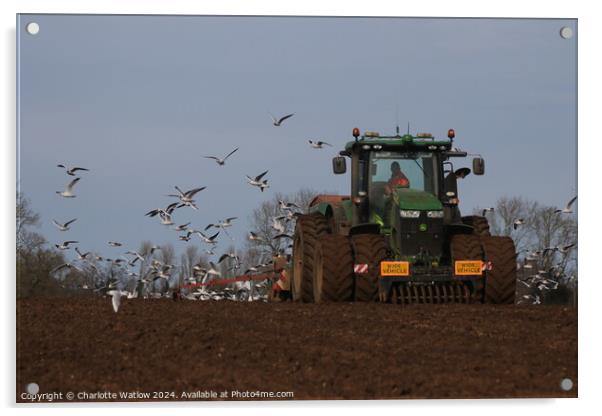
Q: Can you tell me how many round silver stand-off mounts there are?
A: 4